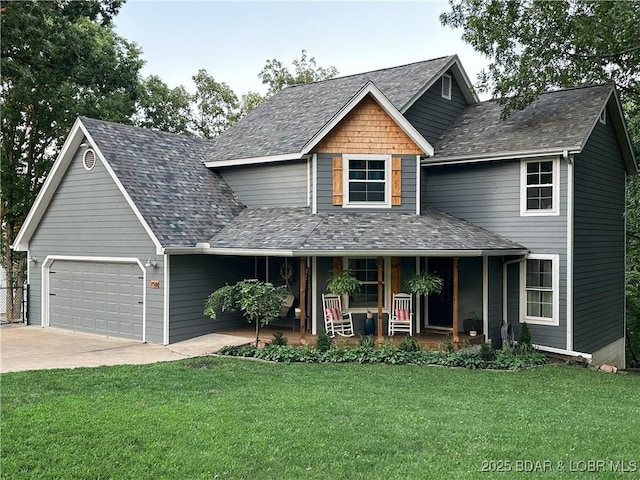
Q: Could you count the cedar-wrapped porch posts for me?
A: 3